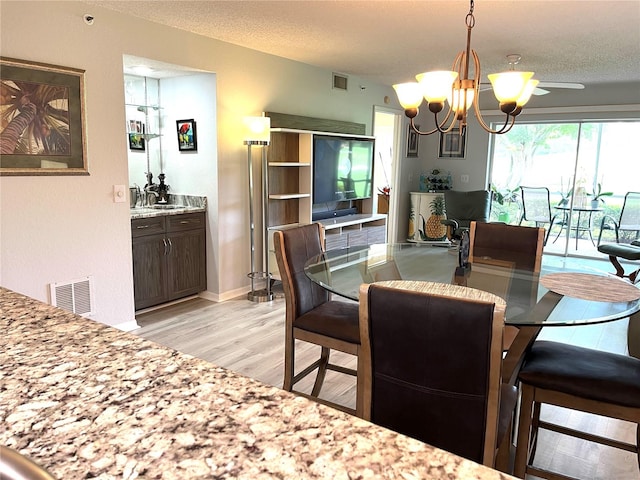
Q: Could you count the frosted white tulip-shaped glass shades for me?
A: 5